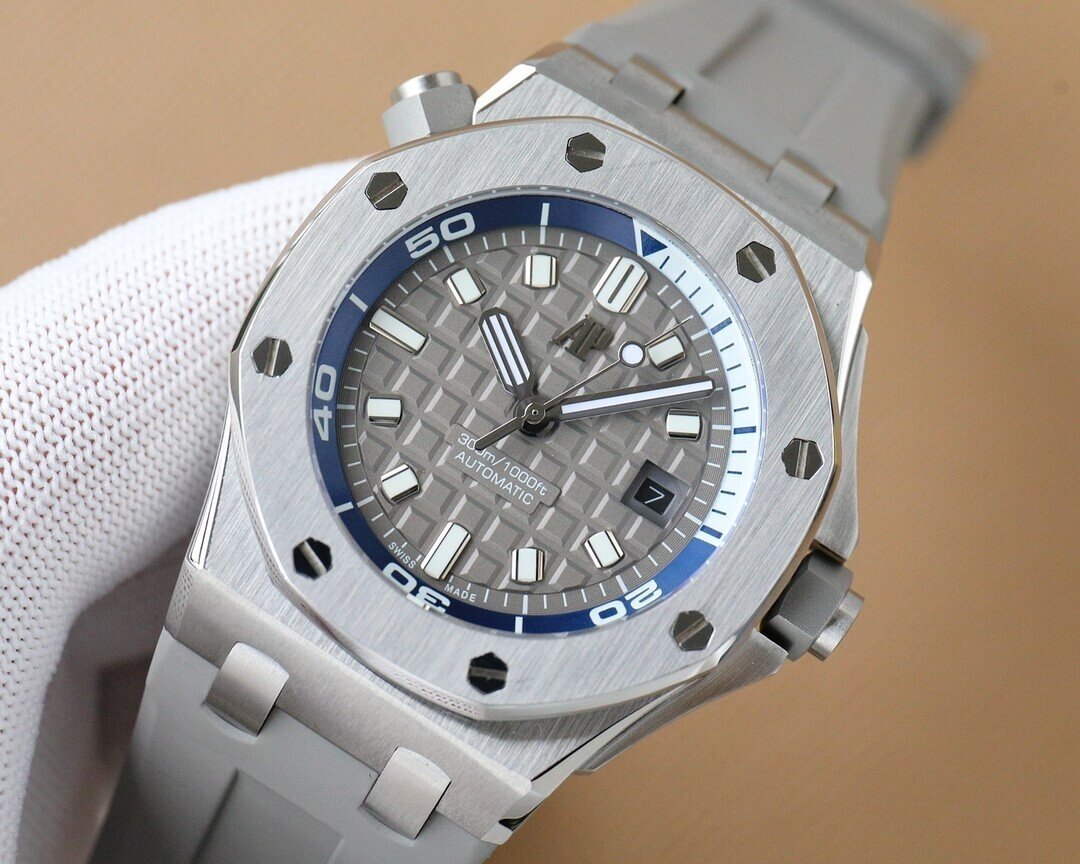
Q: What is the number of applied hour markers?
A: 11